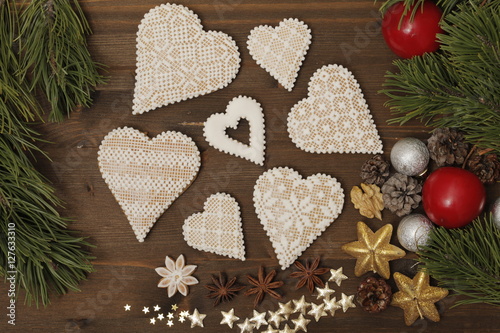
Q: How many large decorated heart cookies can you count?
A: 4